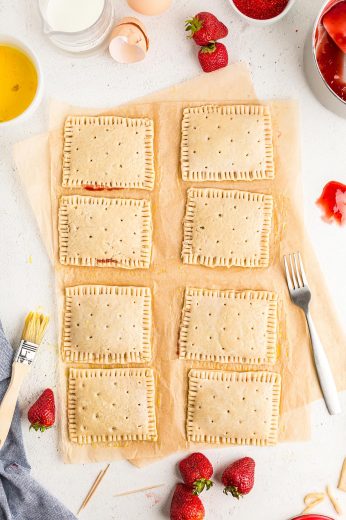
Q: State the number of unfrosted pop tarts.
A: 8